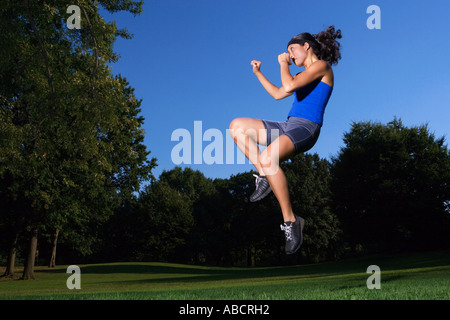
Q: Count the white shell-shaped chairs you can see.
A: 0